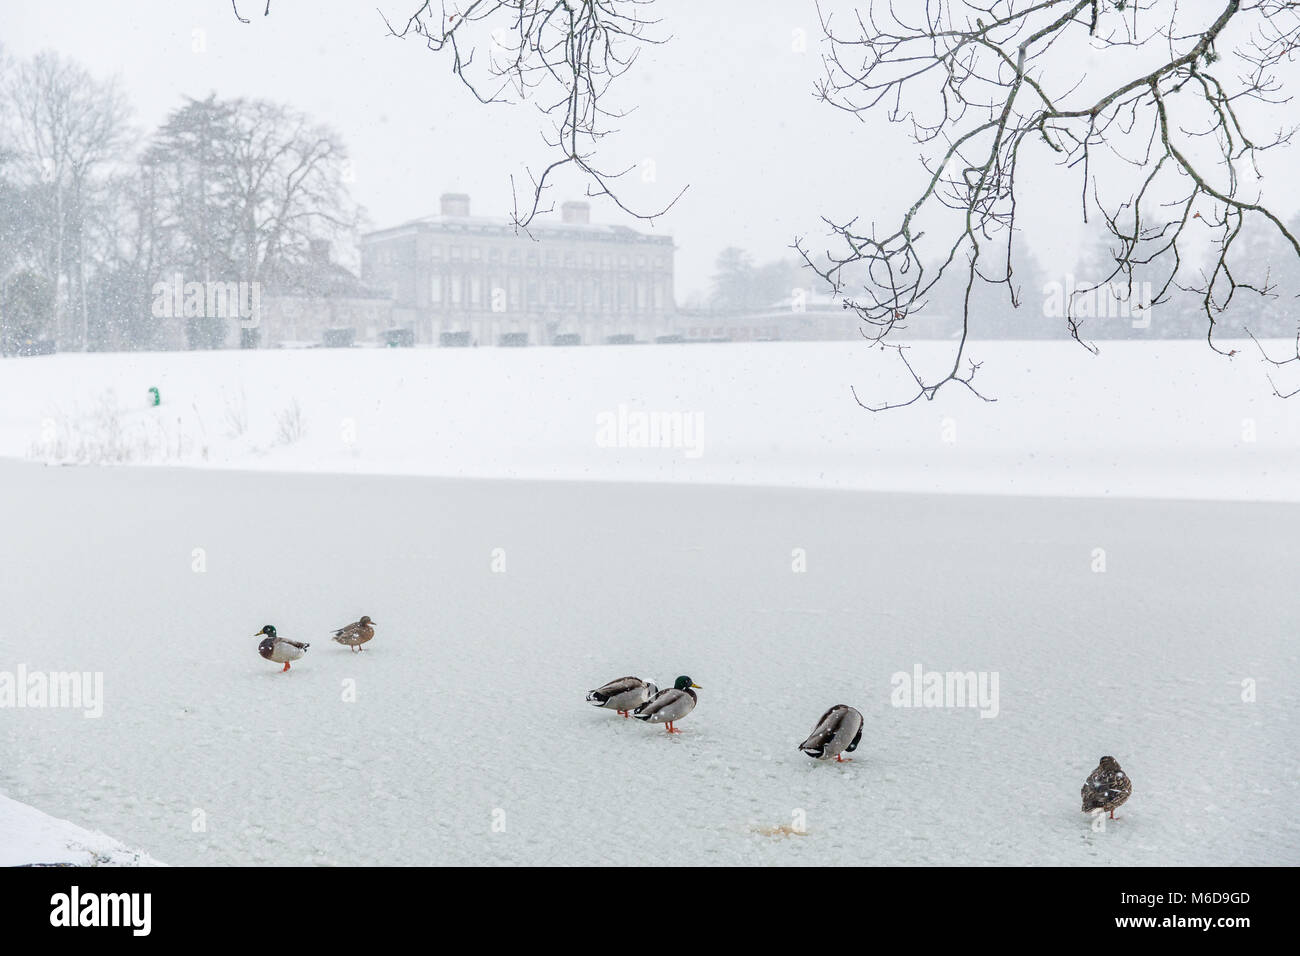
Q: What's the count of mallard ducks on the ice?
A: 6